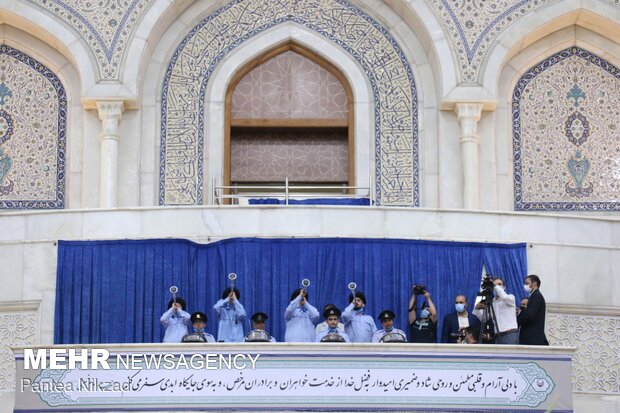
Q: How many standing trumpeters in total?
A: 4